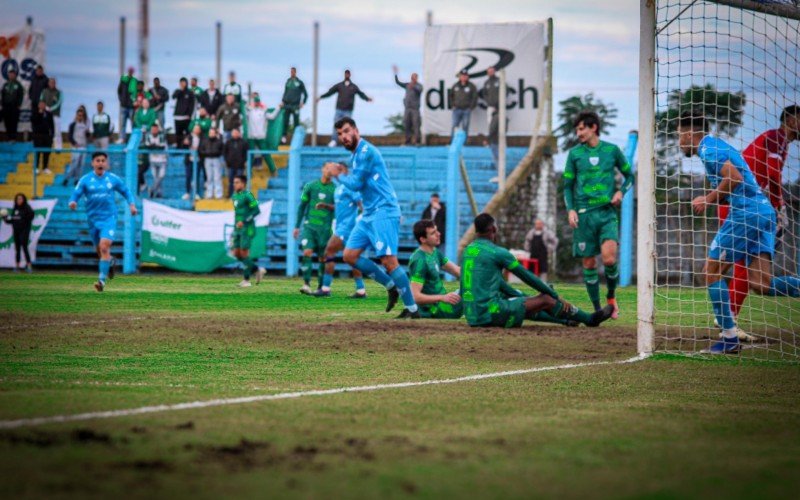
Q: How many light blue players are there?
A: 4